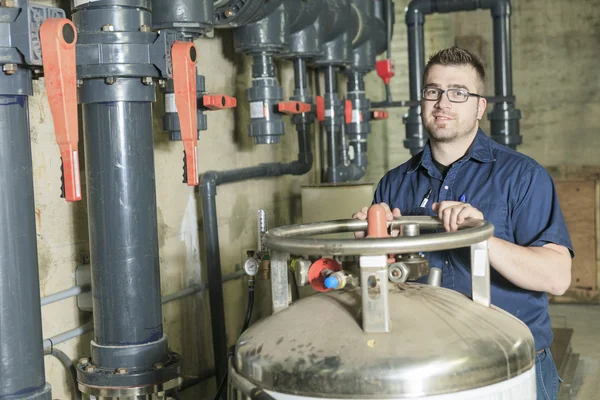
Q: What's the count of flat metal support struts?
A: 3